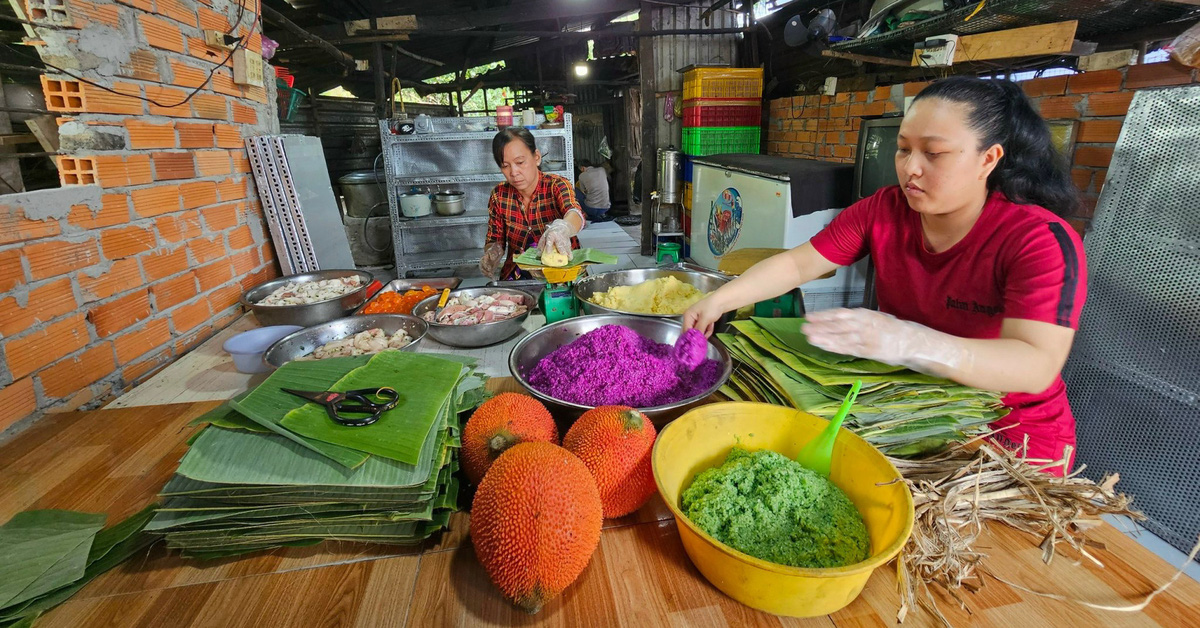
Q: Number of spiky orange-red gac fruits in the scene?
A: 3